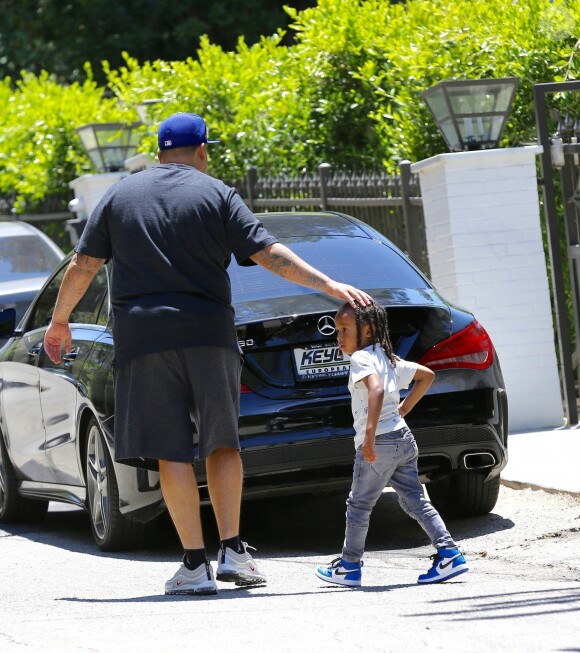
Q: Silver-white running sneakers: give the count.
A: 2